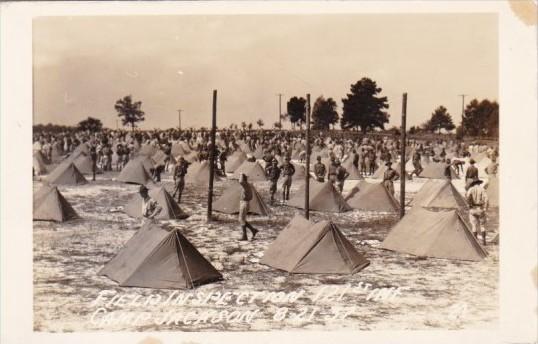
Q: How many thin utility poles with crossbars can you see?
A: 3